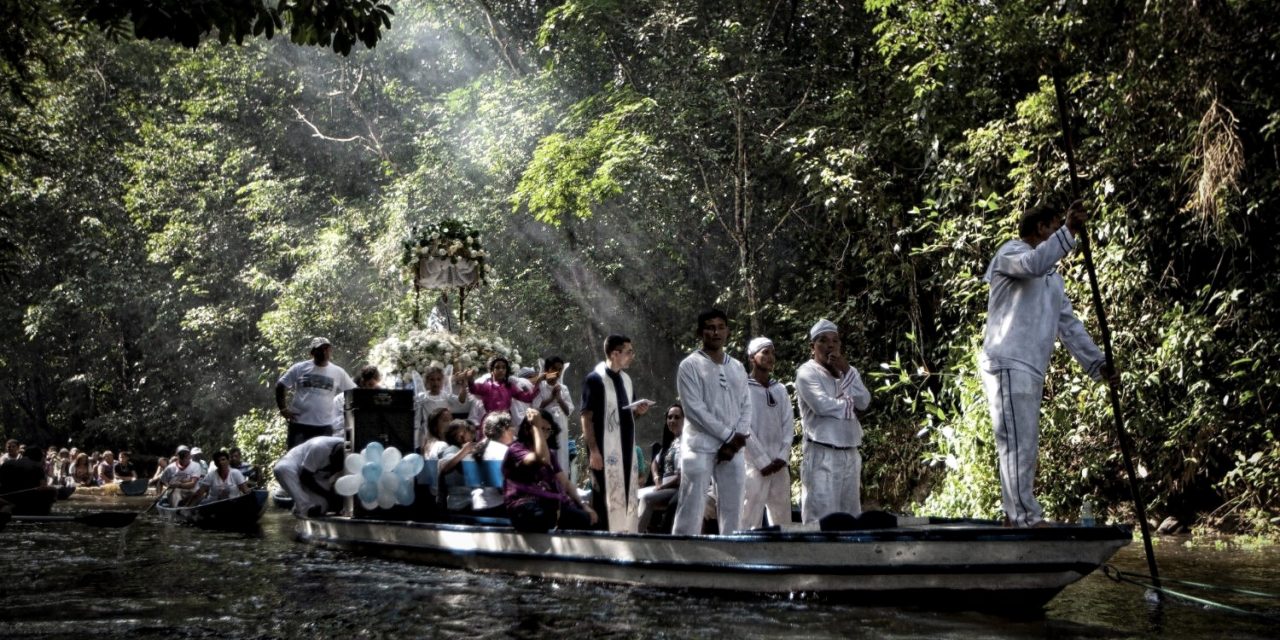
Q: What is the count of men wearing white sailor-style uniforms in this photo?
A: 4